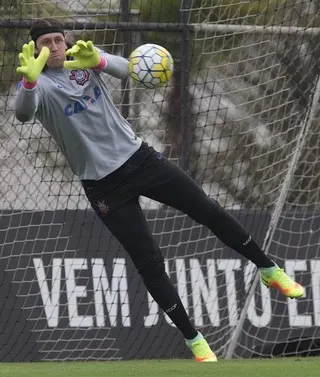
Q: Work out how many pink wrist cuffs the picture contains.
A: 2